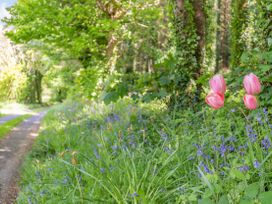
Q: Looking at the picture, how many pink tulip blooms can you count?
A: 4